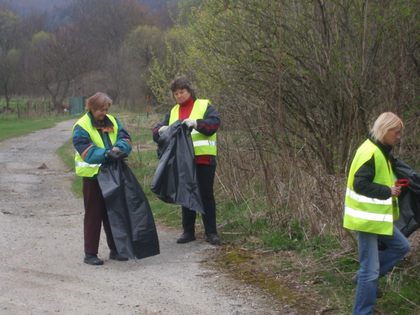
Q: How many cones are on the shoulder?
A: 0